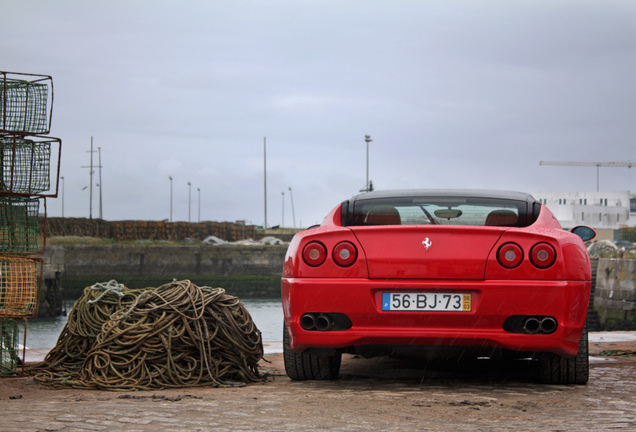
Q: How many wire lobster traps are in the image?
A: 5